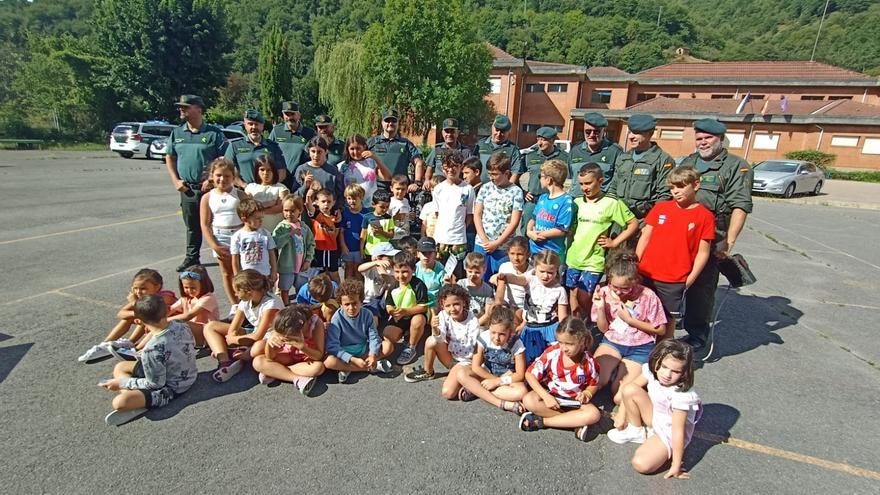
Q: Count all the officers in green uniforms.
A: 11